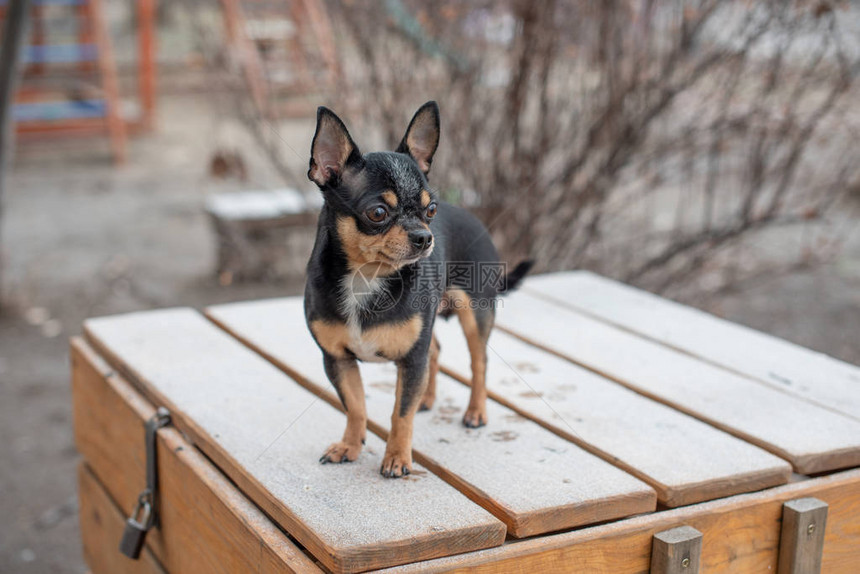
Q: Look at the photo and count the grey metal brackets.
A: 2